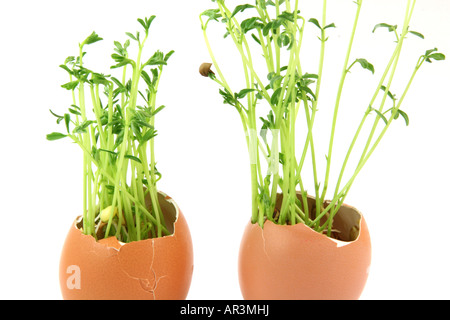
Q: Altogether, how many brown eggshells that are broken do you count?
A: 2